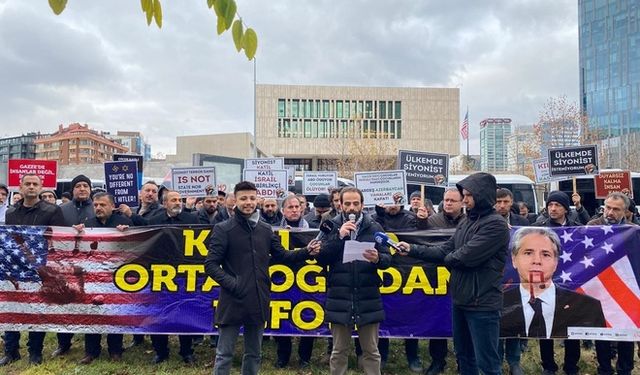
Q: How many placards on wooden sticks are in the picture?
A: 2